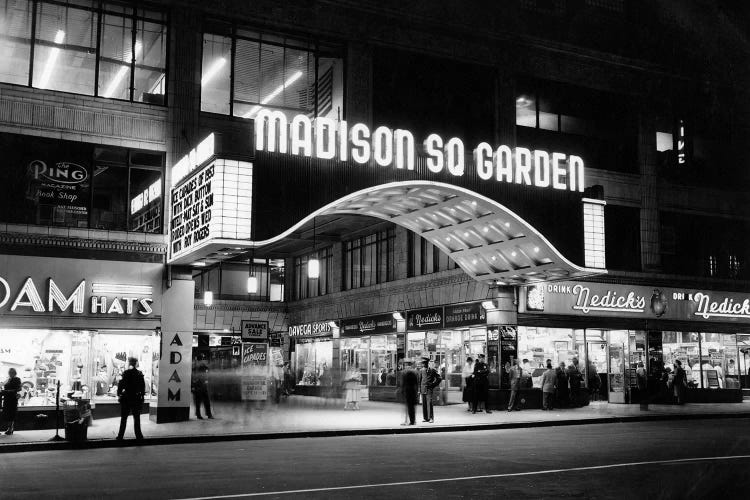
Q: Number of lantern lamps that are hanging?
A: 3